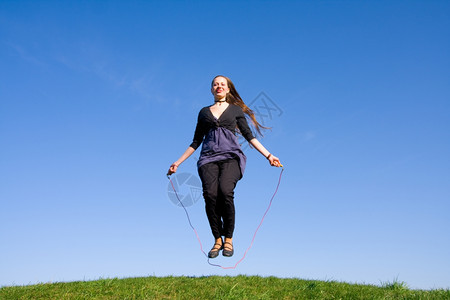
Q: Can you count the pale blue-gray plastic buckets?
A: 0